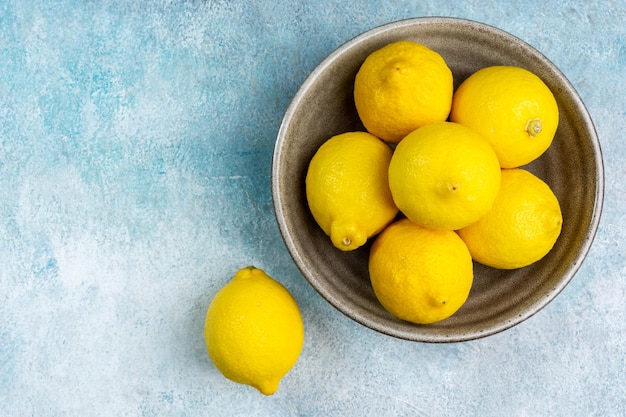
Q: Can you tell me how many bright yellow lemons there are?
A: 7